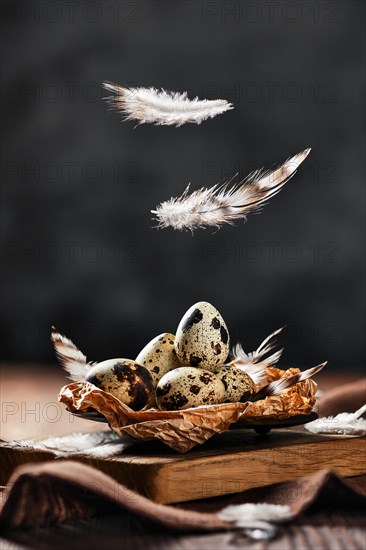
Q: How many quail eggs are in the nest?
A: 5